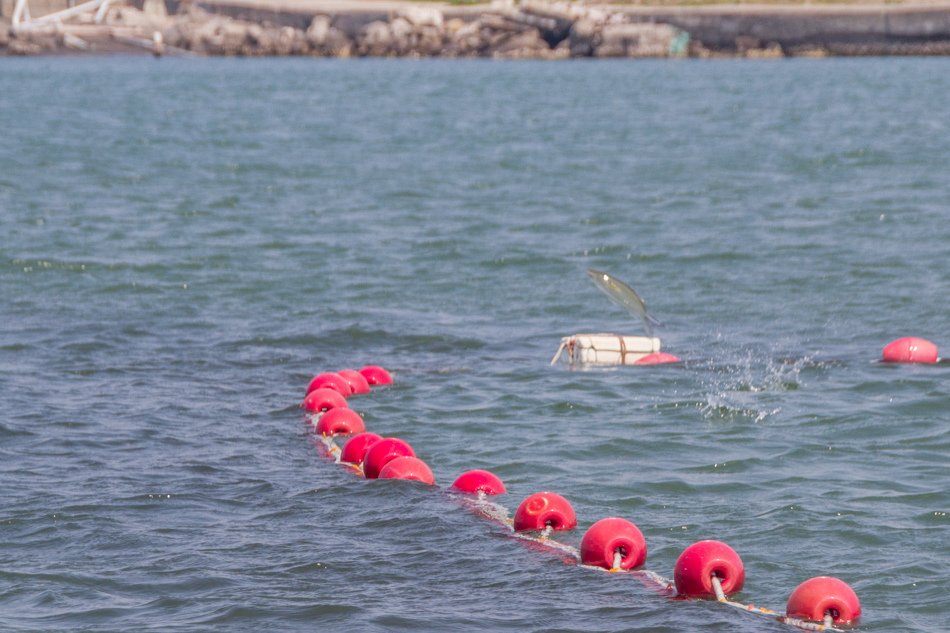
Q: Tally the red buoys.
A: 15